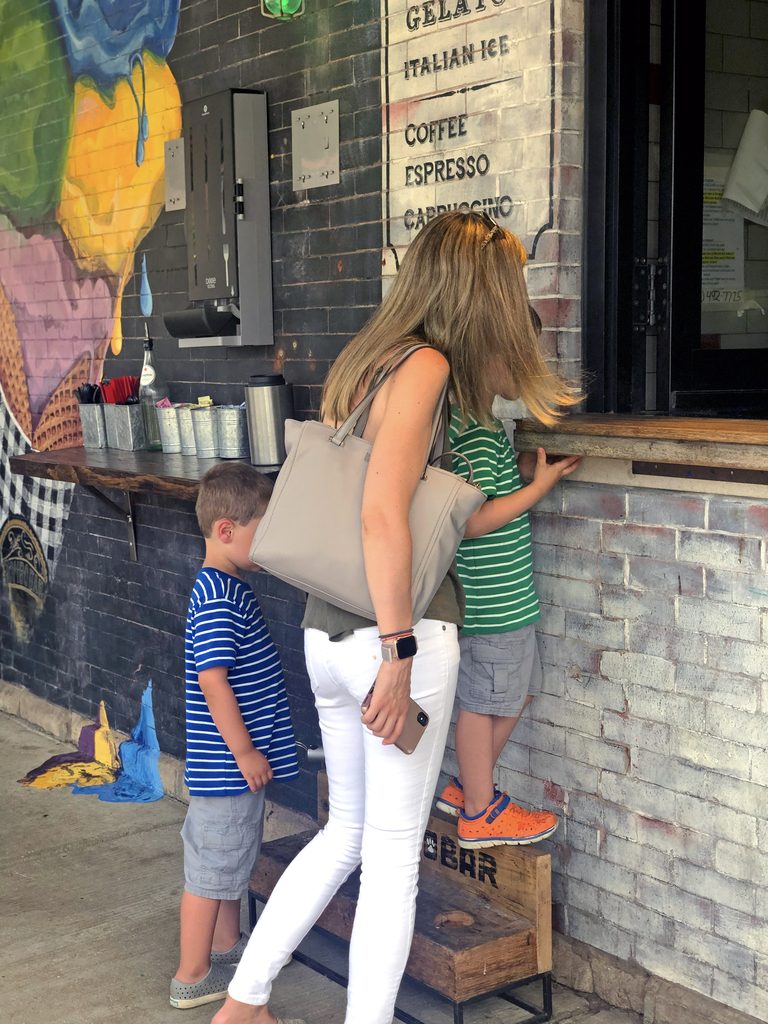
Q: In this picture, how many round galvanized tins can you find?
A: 4